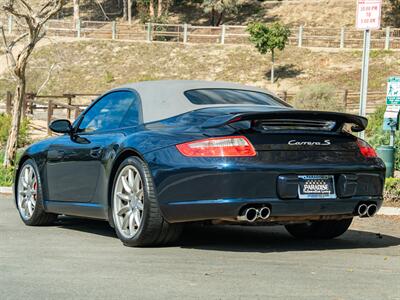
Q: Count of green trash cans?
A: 1